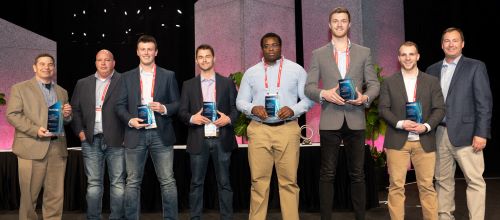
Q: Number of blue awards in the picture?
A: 6